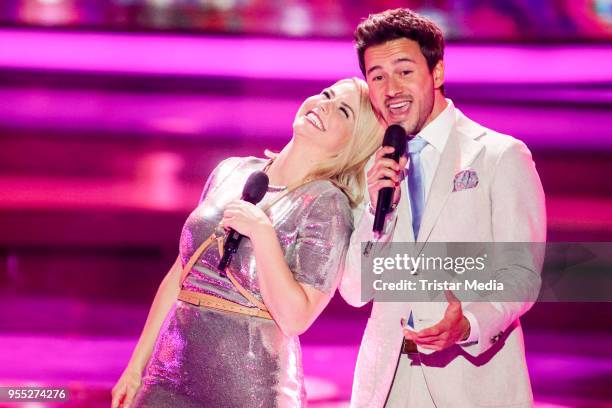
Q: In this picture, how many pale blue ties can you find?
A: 1